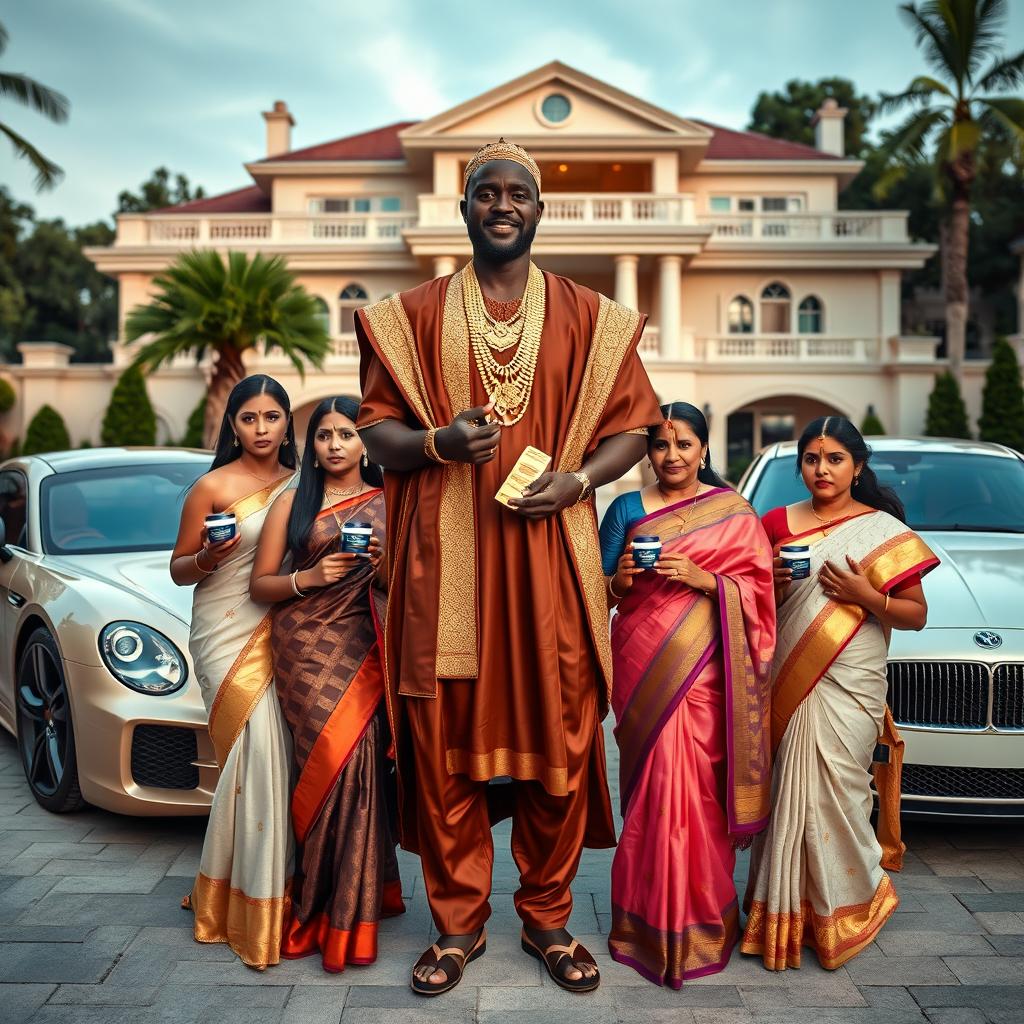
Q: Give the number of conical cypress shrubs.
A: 6